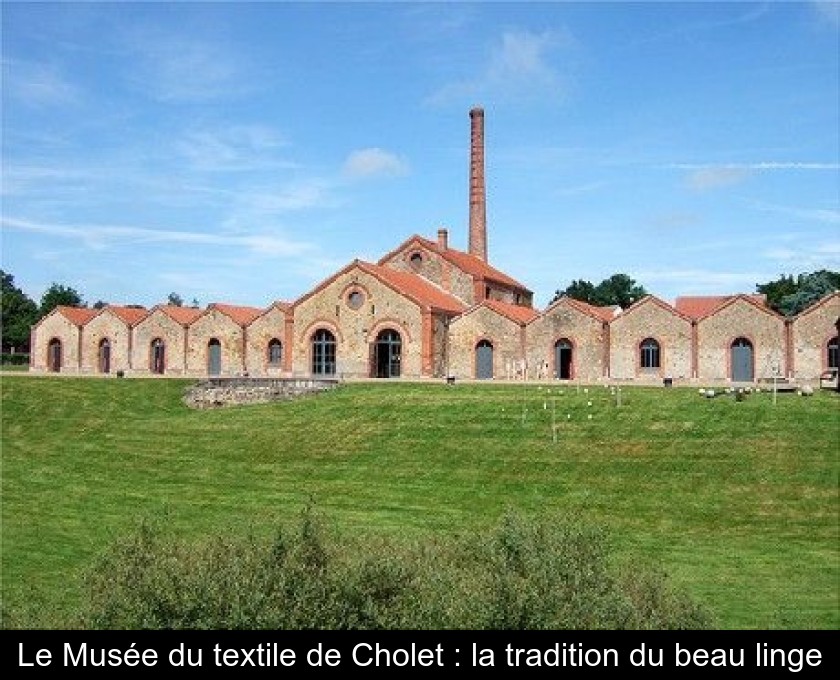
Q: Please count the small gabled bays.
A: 10